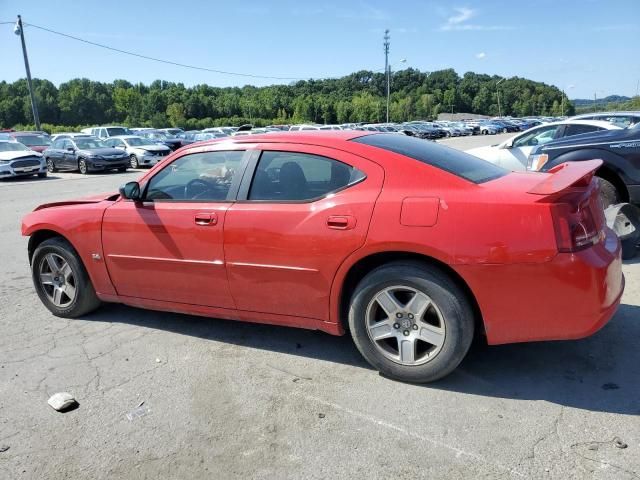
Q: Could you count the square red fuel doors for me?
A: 1